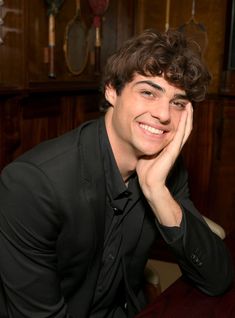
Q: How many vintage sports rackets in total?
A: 5